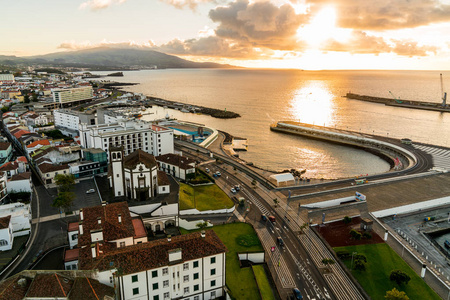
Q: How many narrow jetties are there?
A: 3